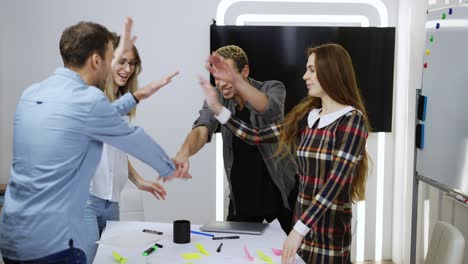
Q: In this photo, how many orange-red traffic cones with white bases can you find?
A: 0